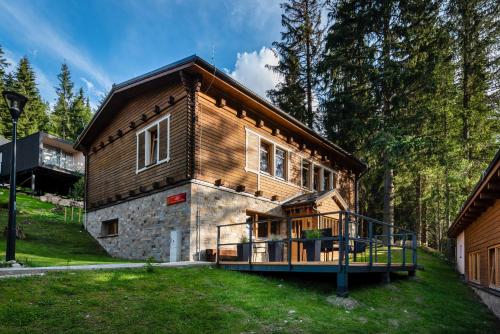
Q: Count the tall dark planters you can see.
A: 3